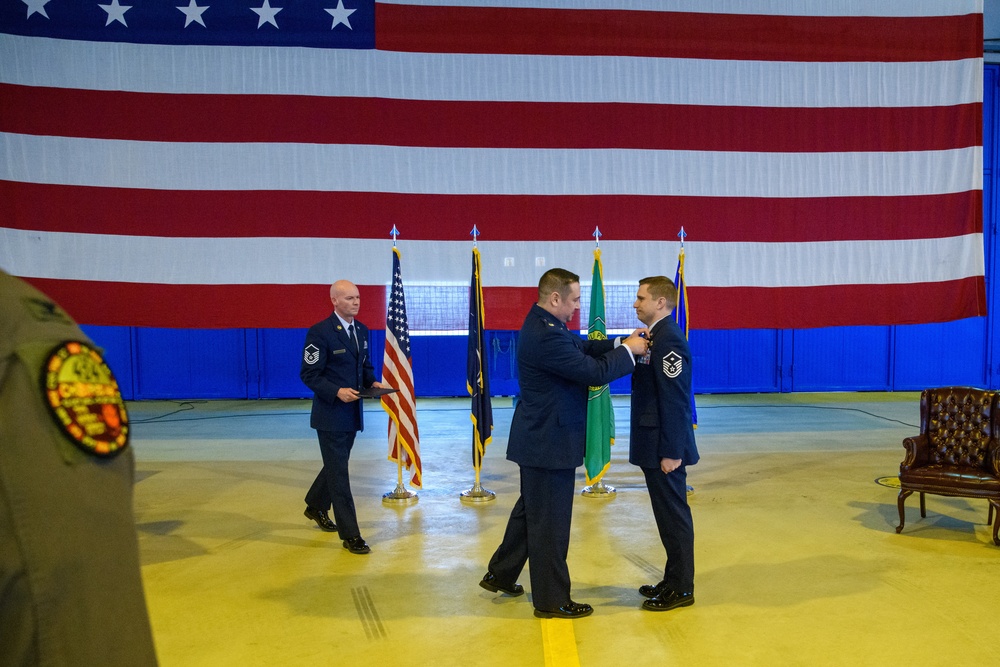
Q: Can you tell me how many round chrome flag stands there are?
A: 4